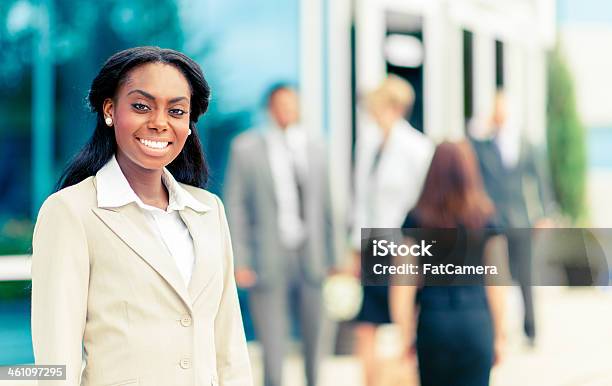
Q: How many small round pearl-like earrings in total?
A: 2